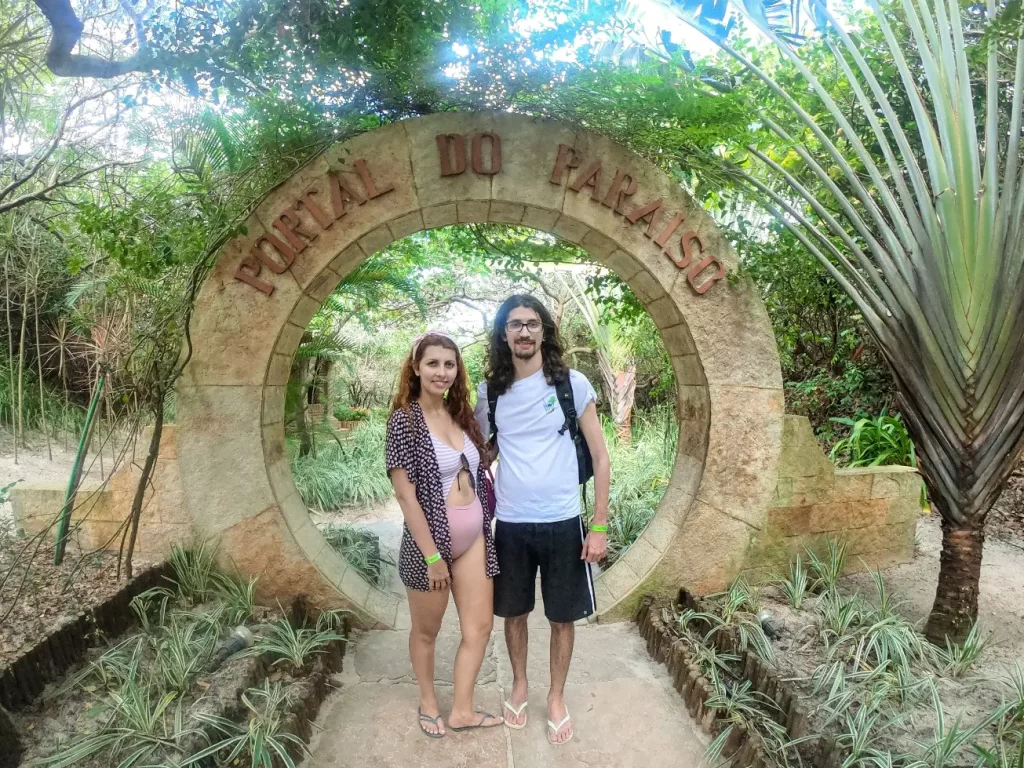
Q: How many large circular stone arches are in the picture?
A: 1